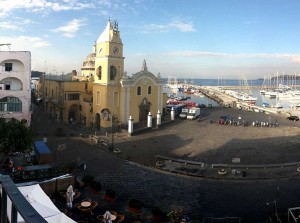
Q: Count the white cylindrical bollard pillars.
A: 4